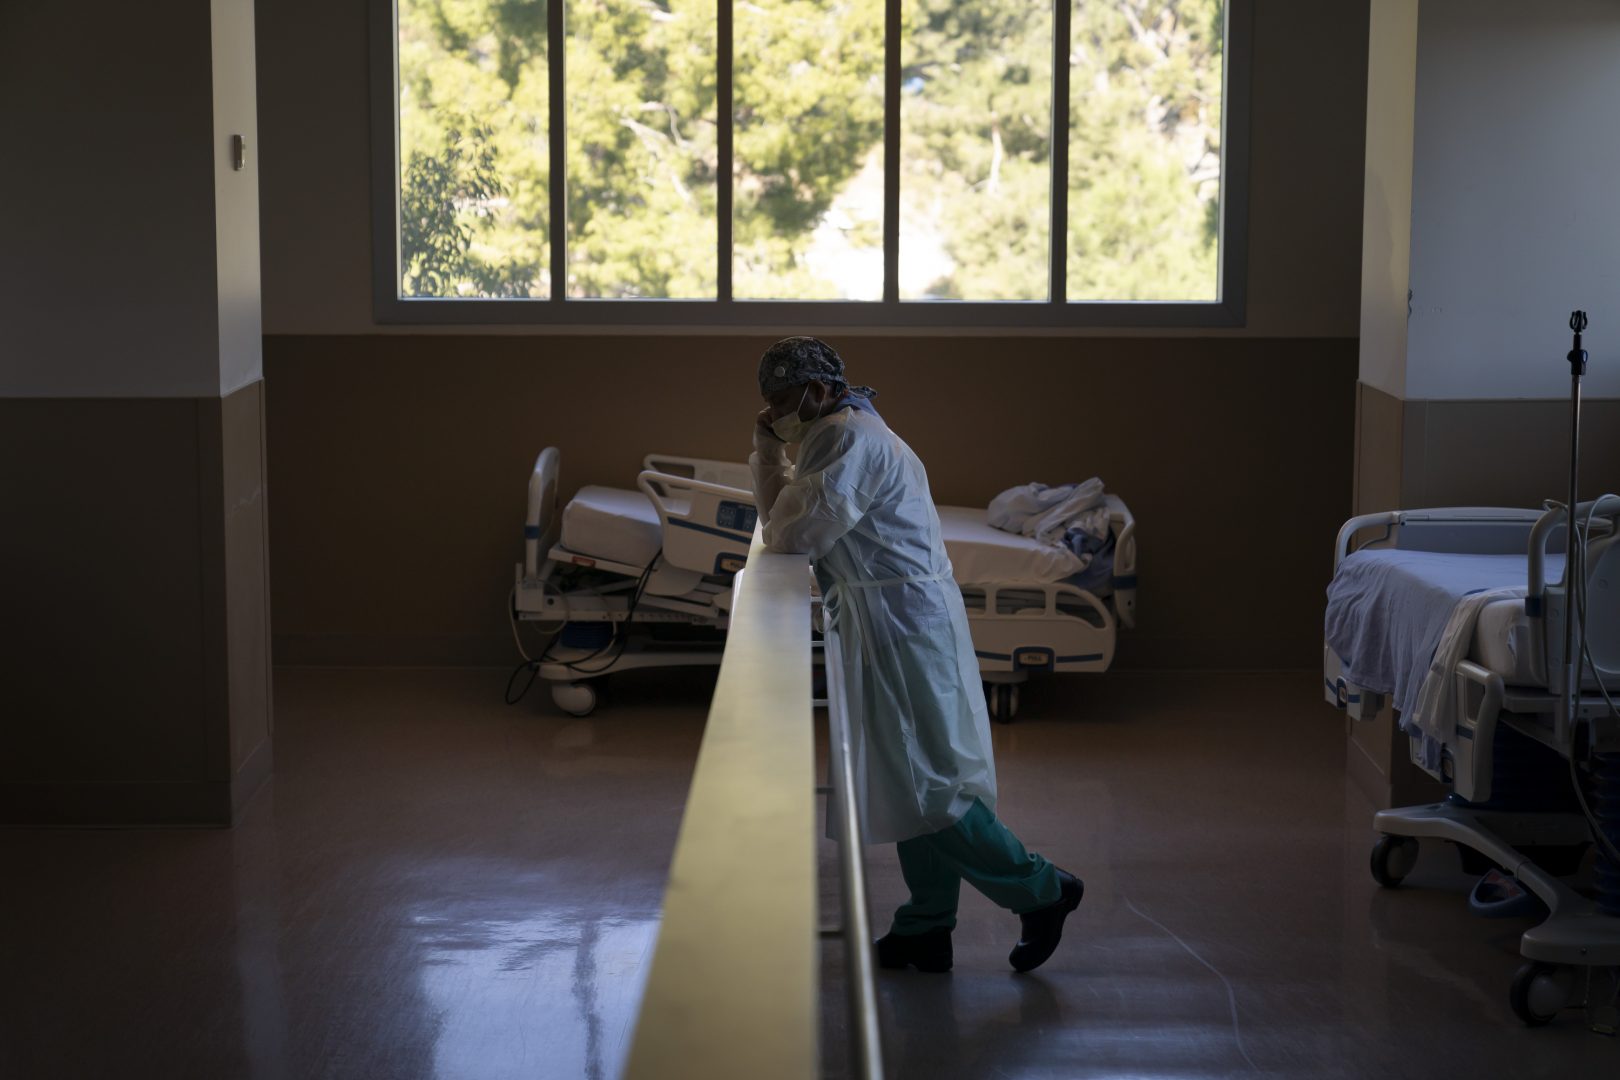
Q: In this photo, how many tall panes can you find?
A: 5